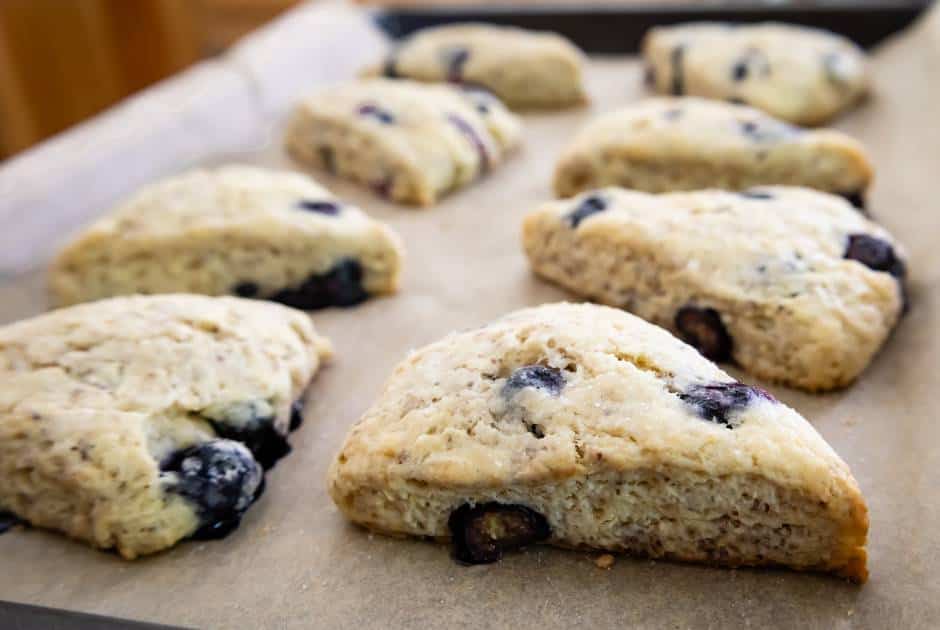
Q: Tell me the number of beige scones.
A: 8